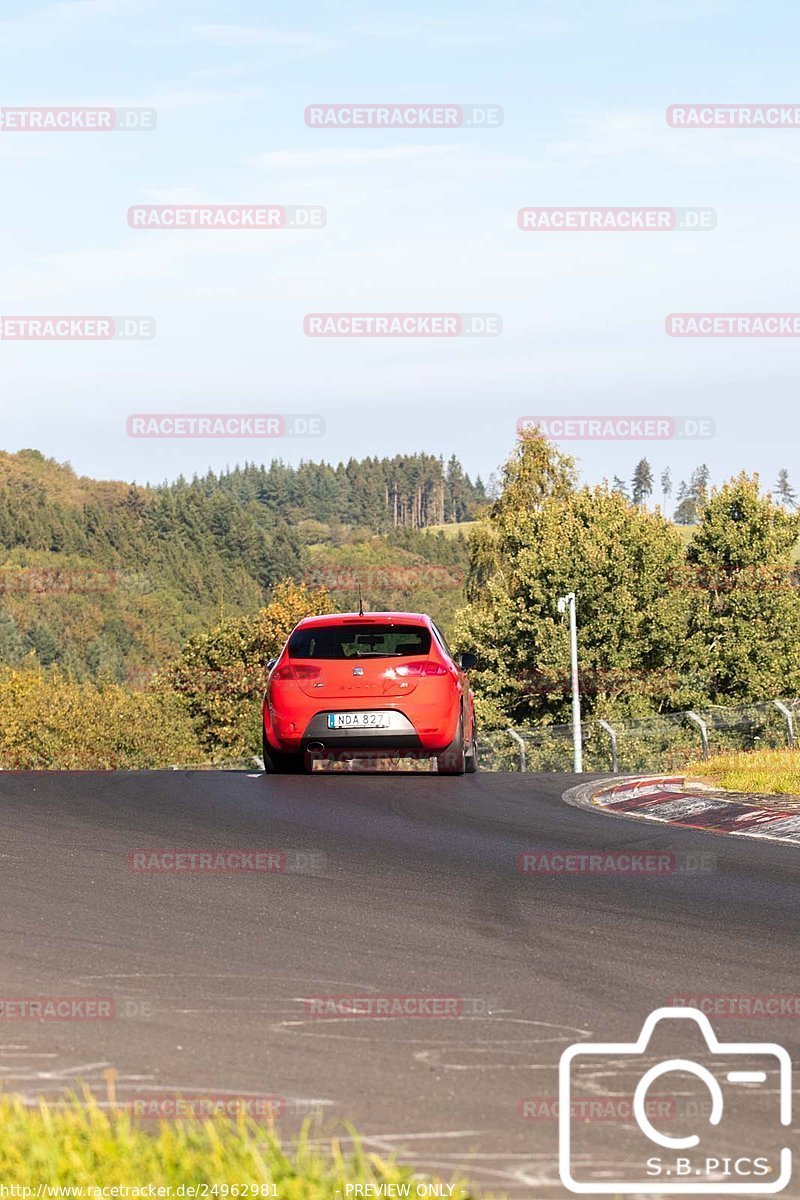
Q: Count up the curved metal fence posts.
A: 4